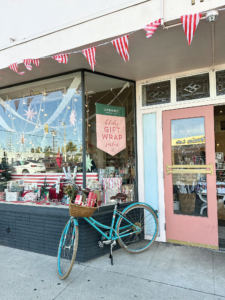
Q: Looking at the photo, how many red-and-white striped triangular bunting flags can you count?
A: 8